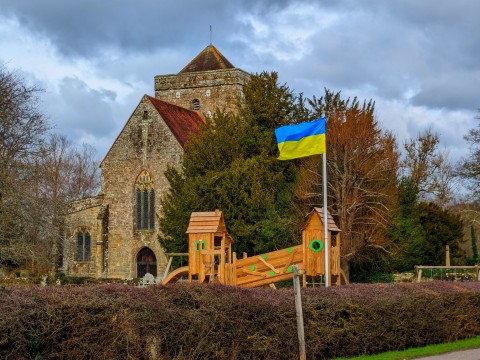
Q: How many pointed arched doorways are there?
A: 1